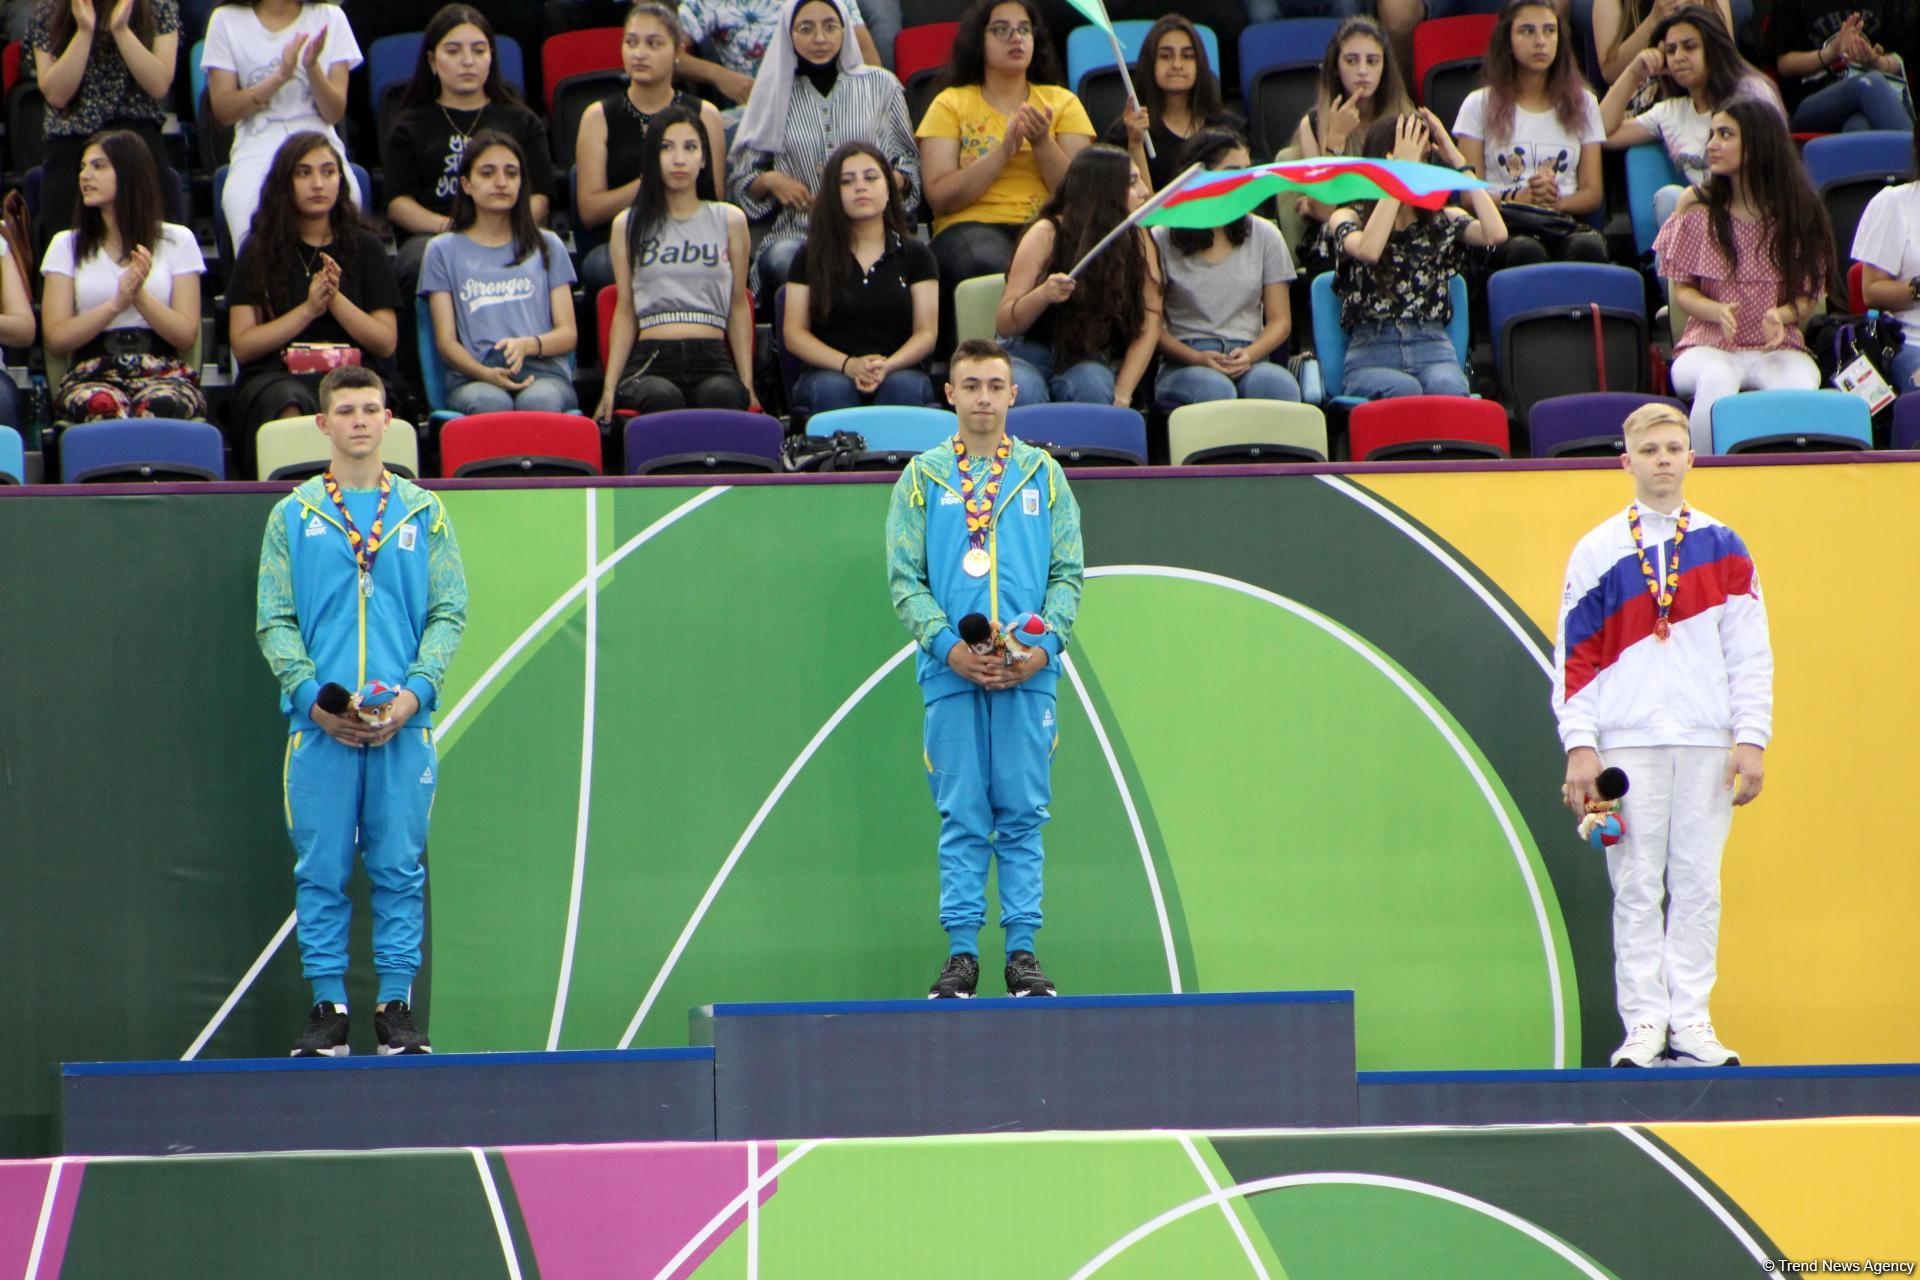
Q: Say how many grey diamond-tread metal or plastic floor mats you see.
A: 0